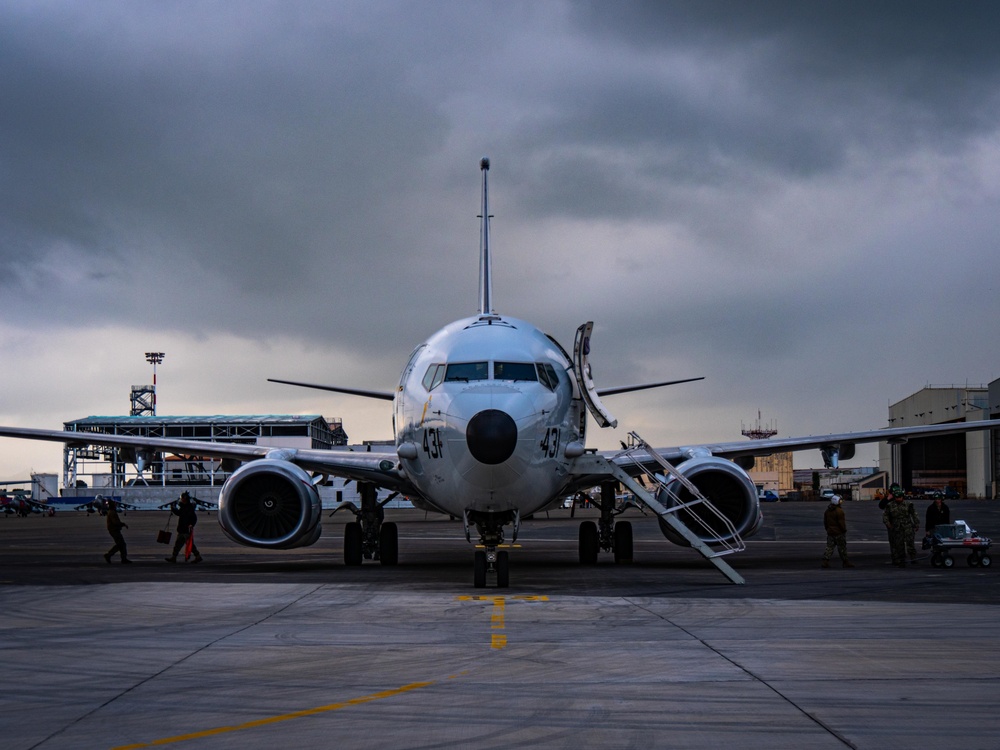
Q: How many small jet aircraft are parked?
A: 3